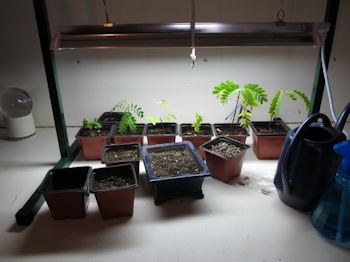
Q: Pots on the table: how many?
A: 12